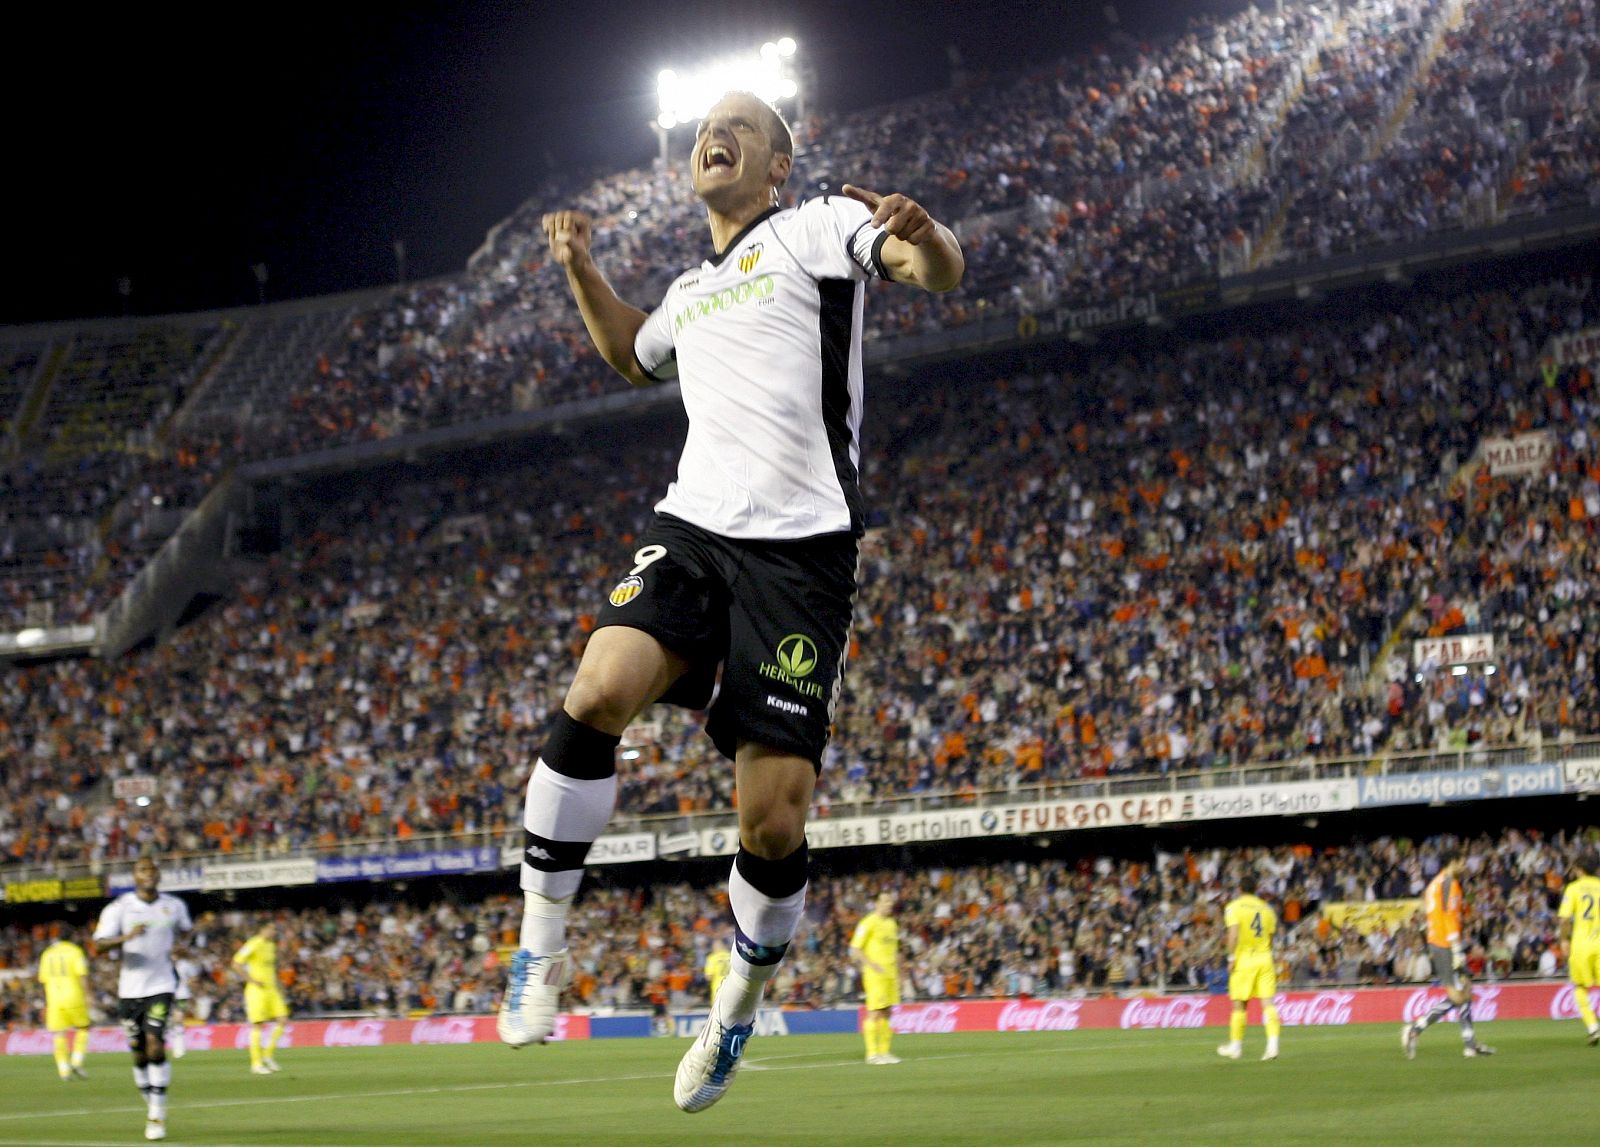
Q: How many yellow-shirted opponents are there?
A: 6